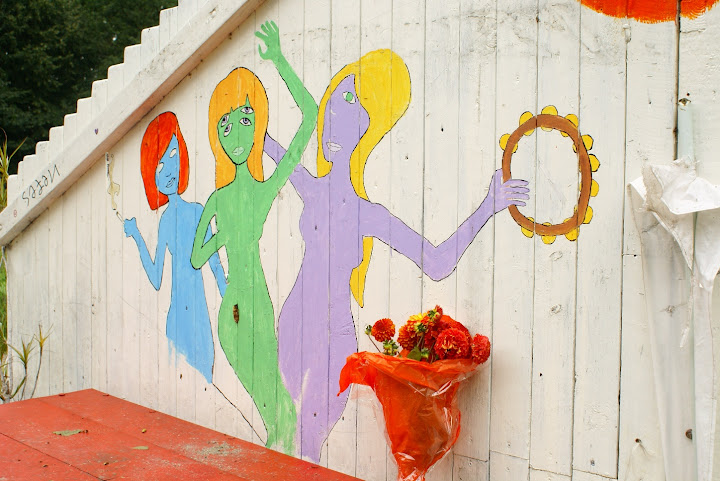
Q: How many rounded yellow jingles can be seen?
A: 11